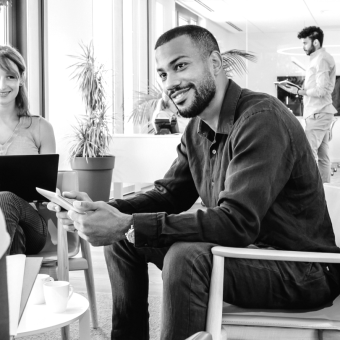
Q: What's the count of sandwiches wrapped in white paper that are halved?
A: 0